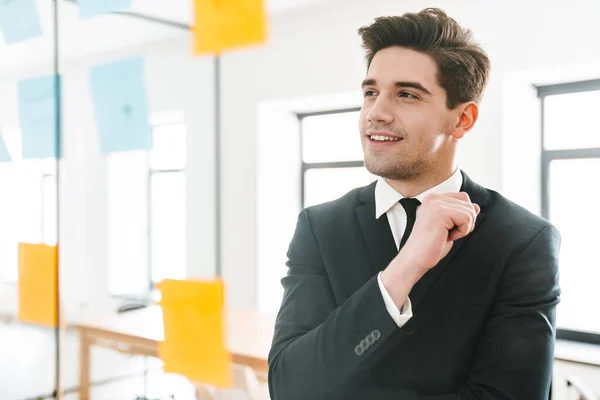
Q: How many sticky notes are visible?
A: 8